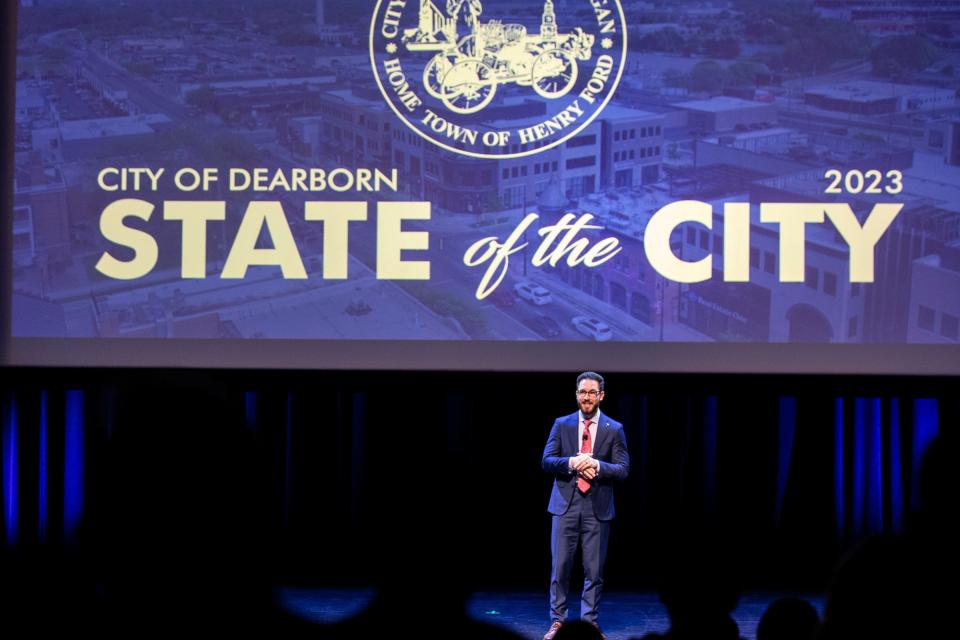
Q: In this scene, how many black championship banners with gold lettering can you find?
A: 0